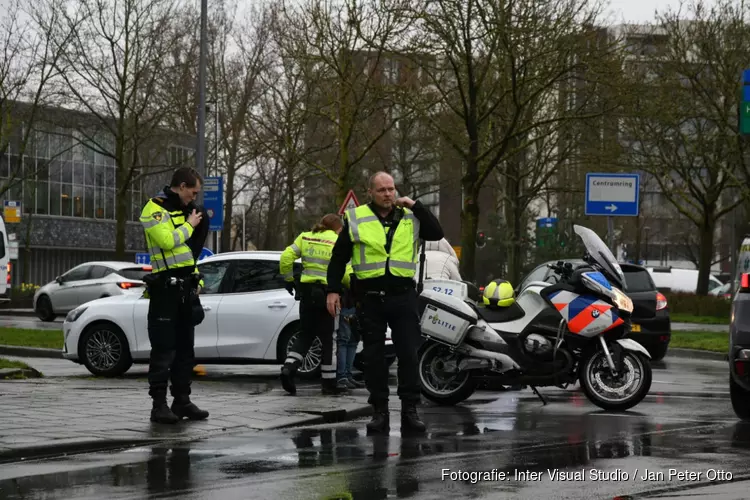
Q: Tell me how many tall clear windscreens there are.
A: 1